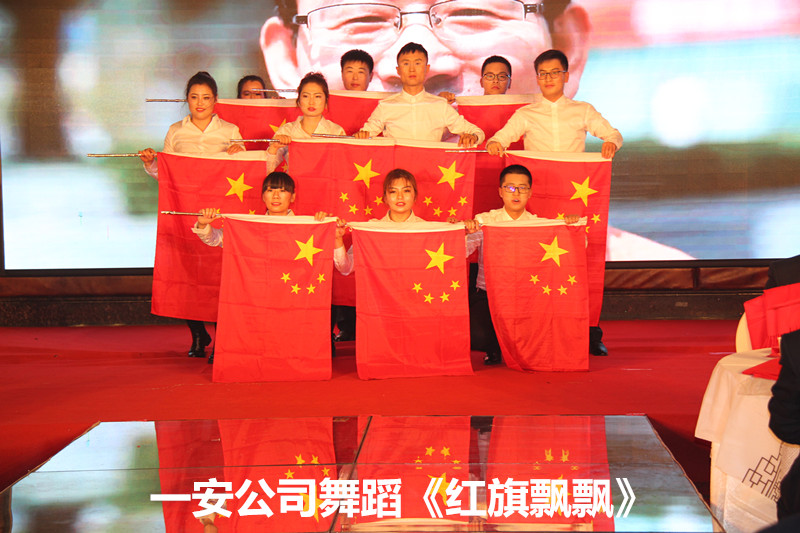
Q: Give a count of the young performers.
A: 10